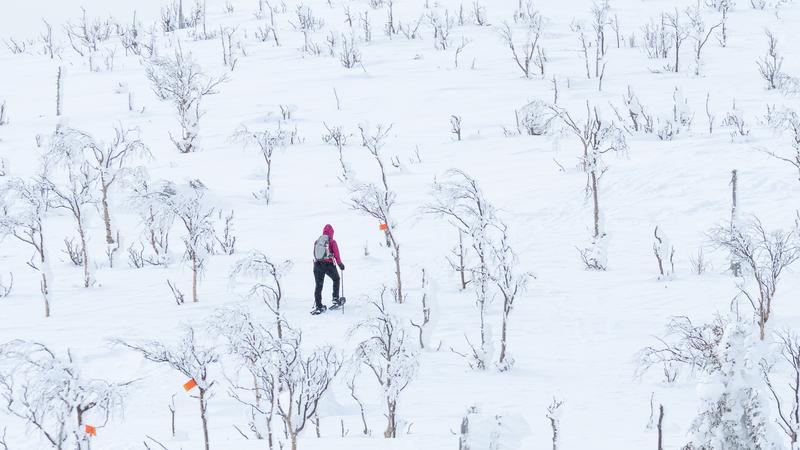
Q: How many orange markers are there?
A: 3